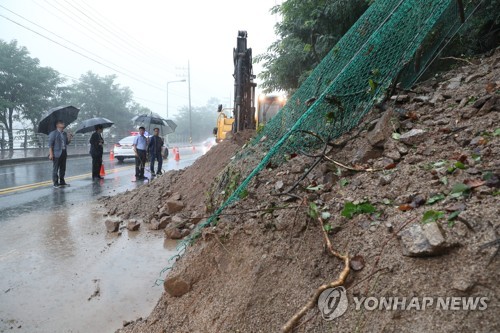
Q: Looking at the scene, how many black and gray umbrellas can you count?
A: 4